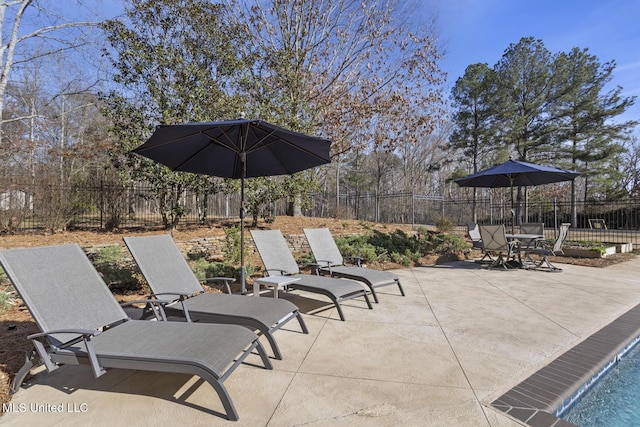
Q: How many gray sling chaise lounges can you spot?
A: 4